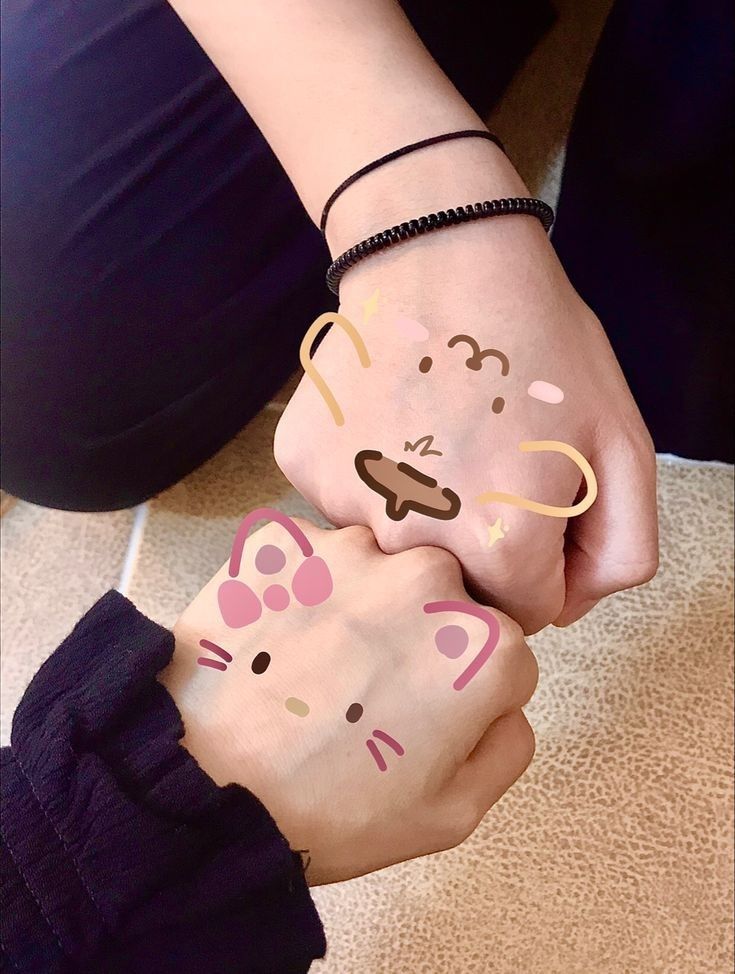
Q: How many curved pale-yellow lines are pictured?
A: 2